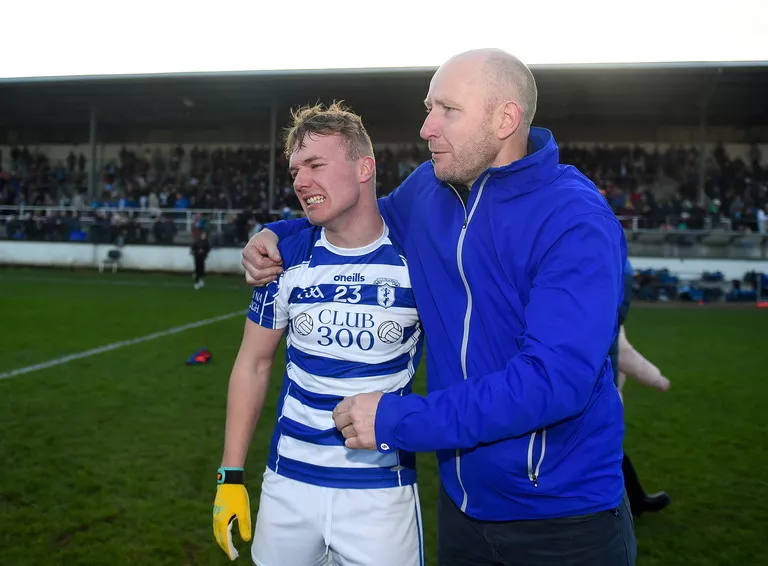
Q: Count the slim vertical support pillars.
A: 3